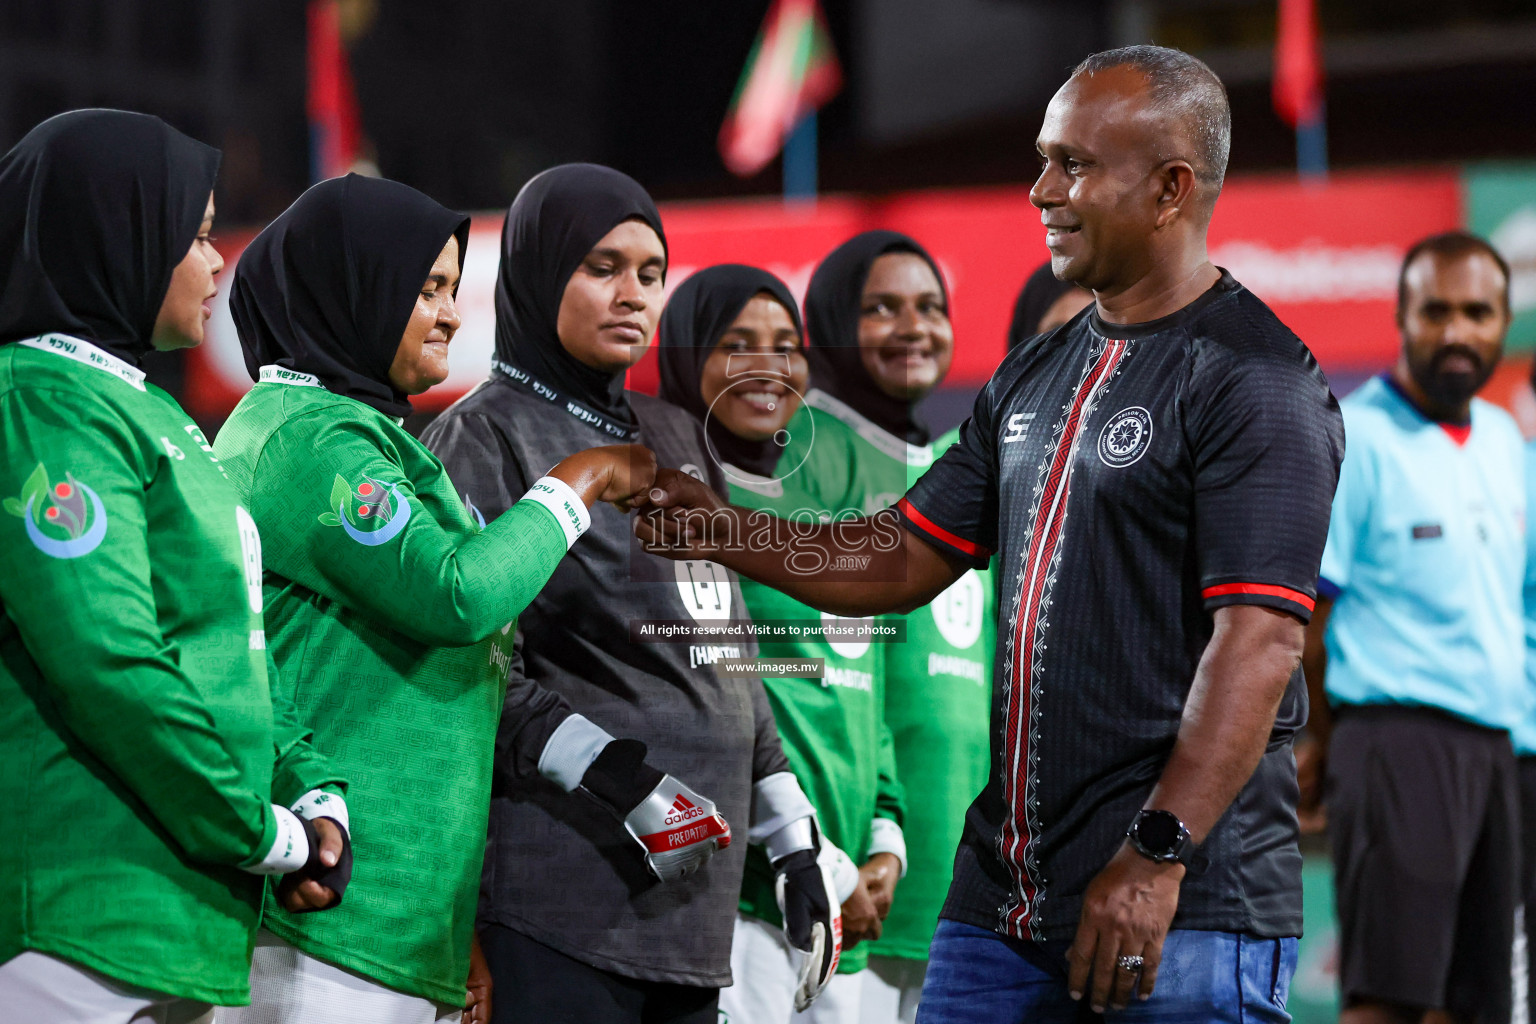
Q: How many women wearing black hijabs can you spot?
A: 6